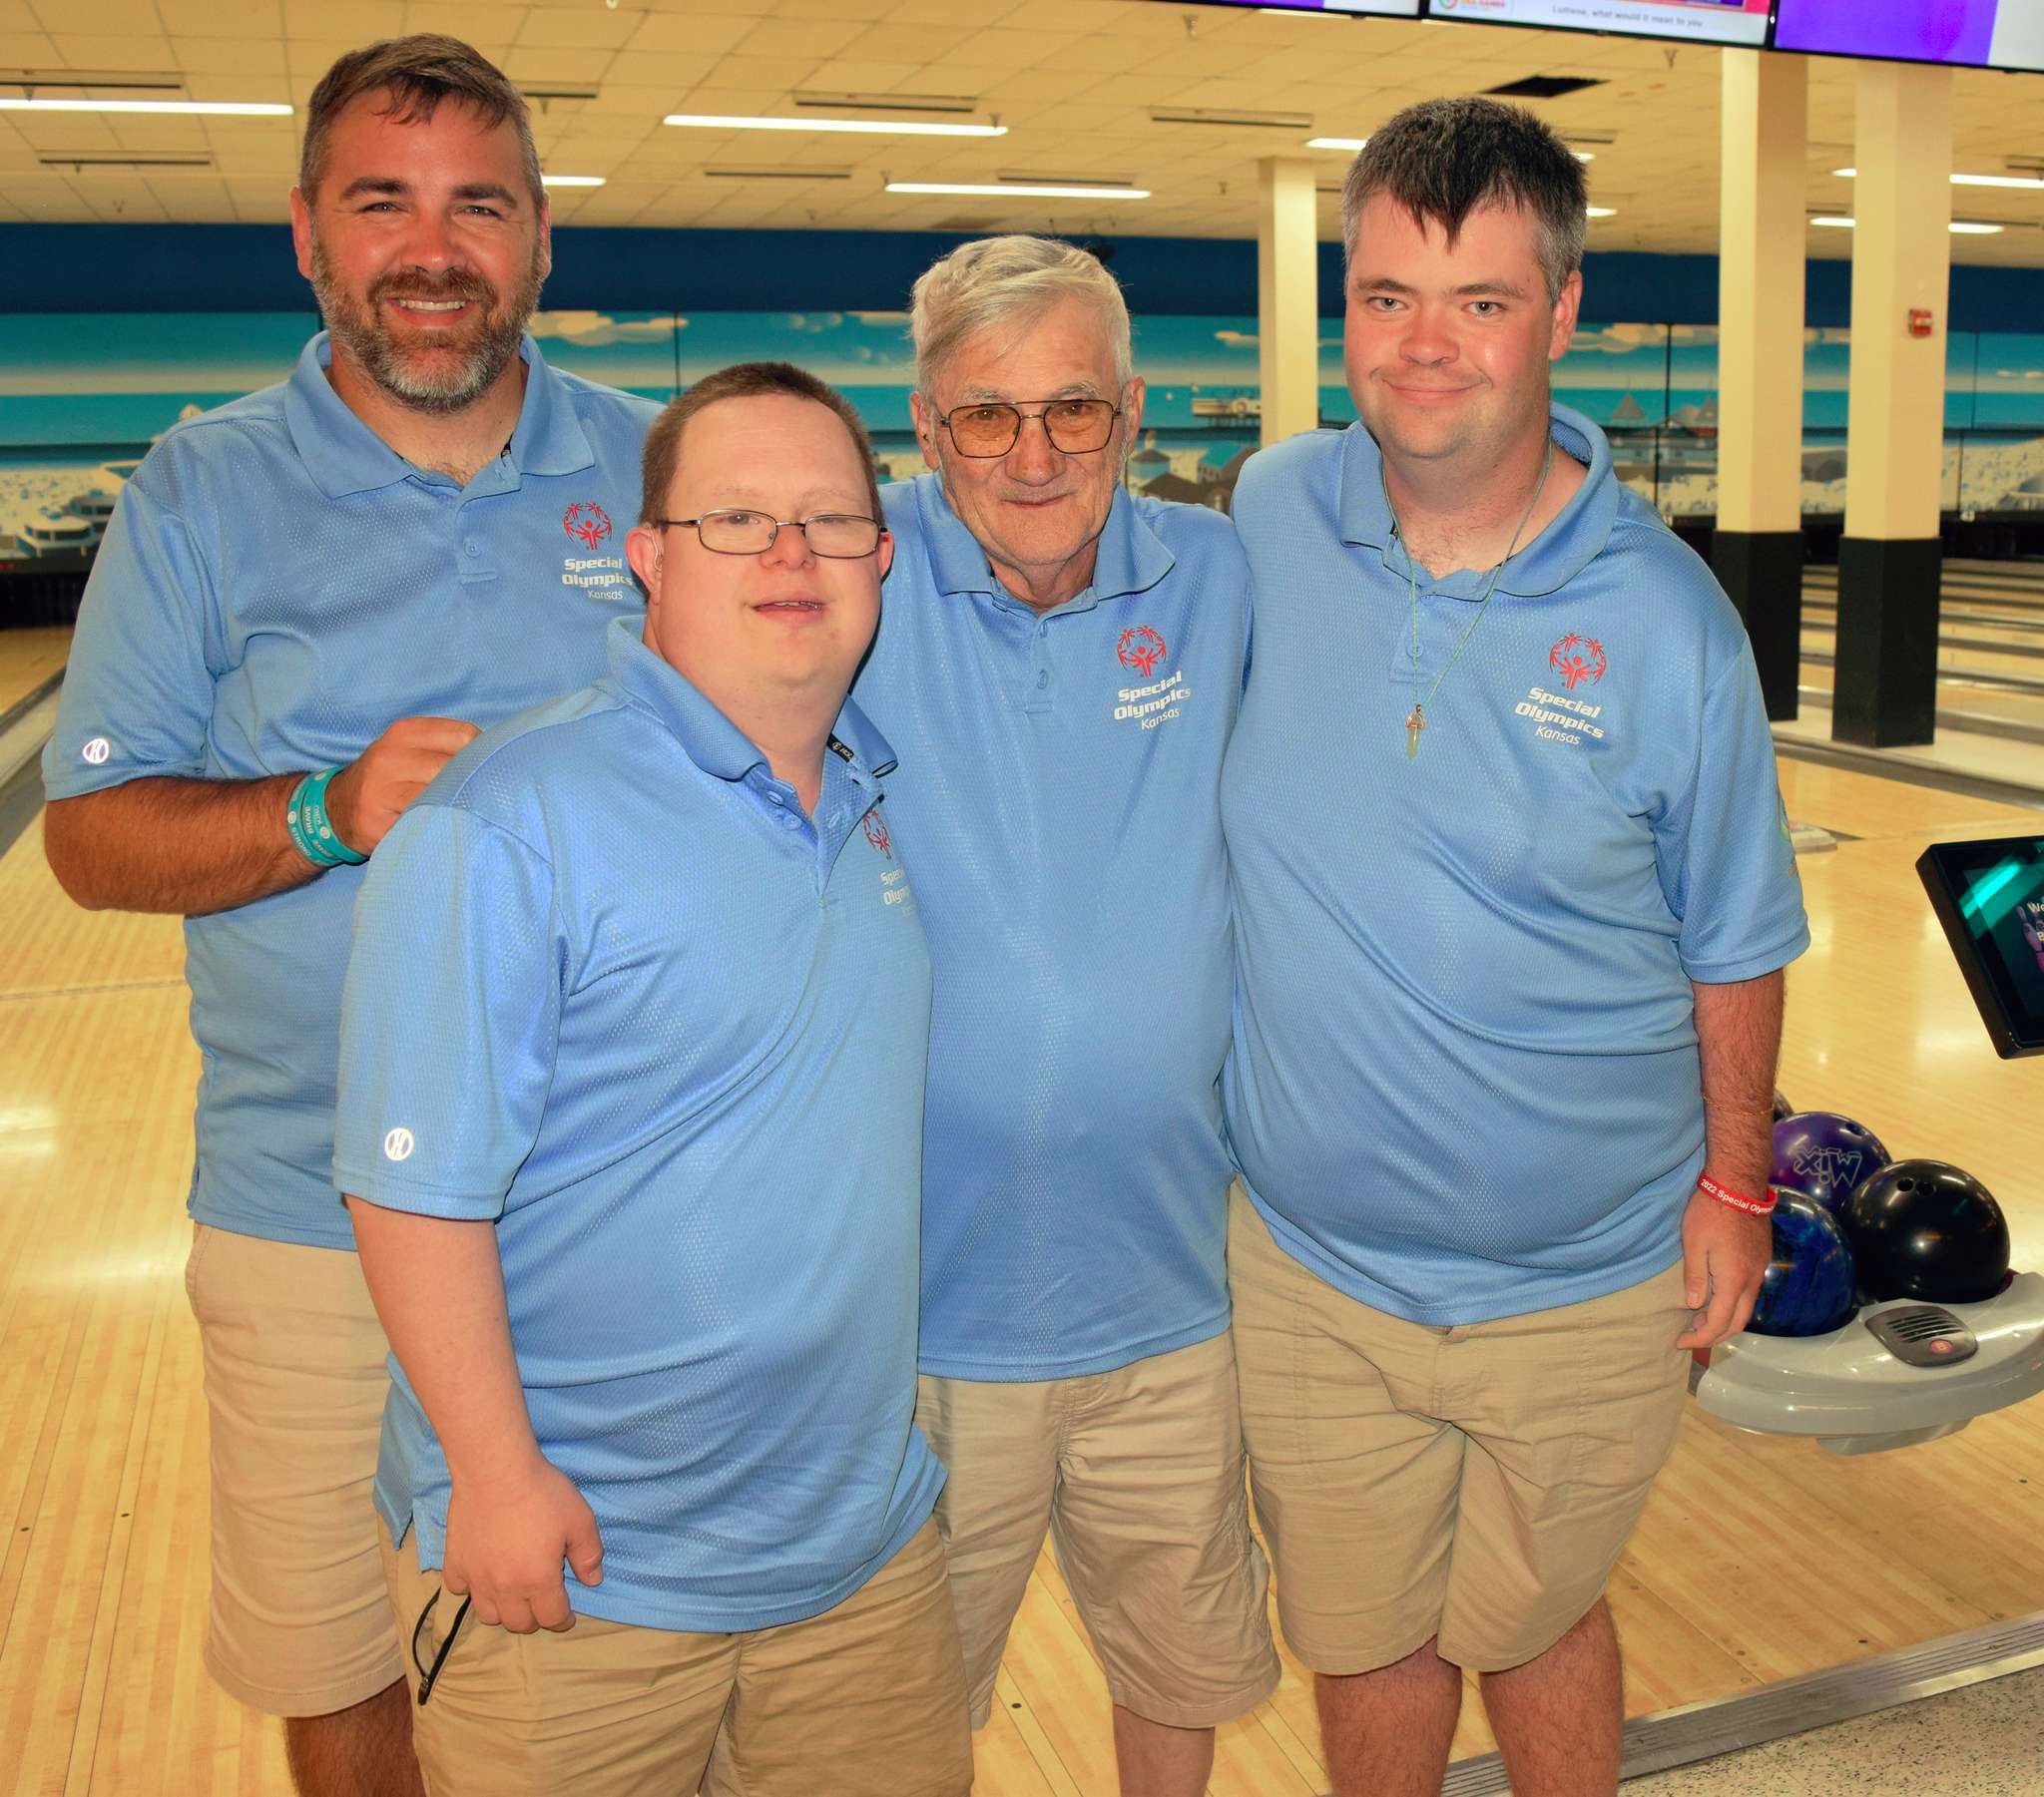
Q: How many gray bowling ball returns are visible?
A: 1